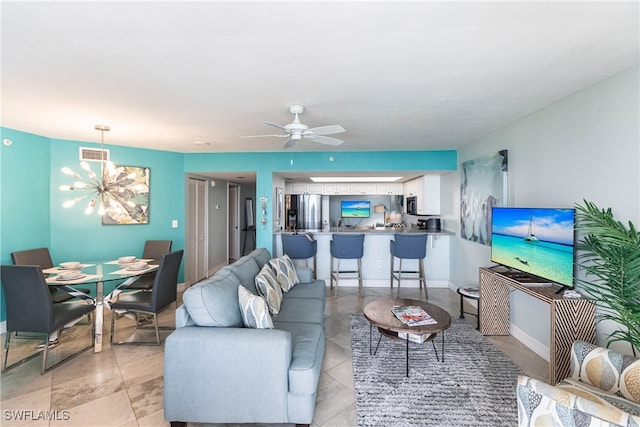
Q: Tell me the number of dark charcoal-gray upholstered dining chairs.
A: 4